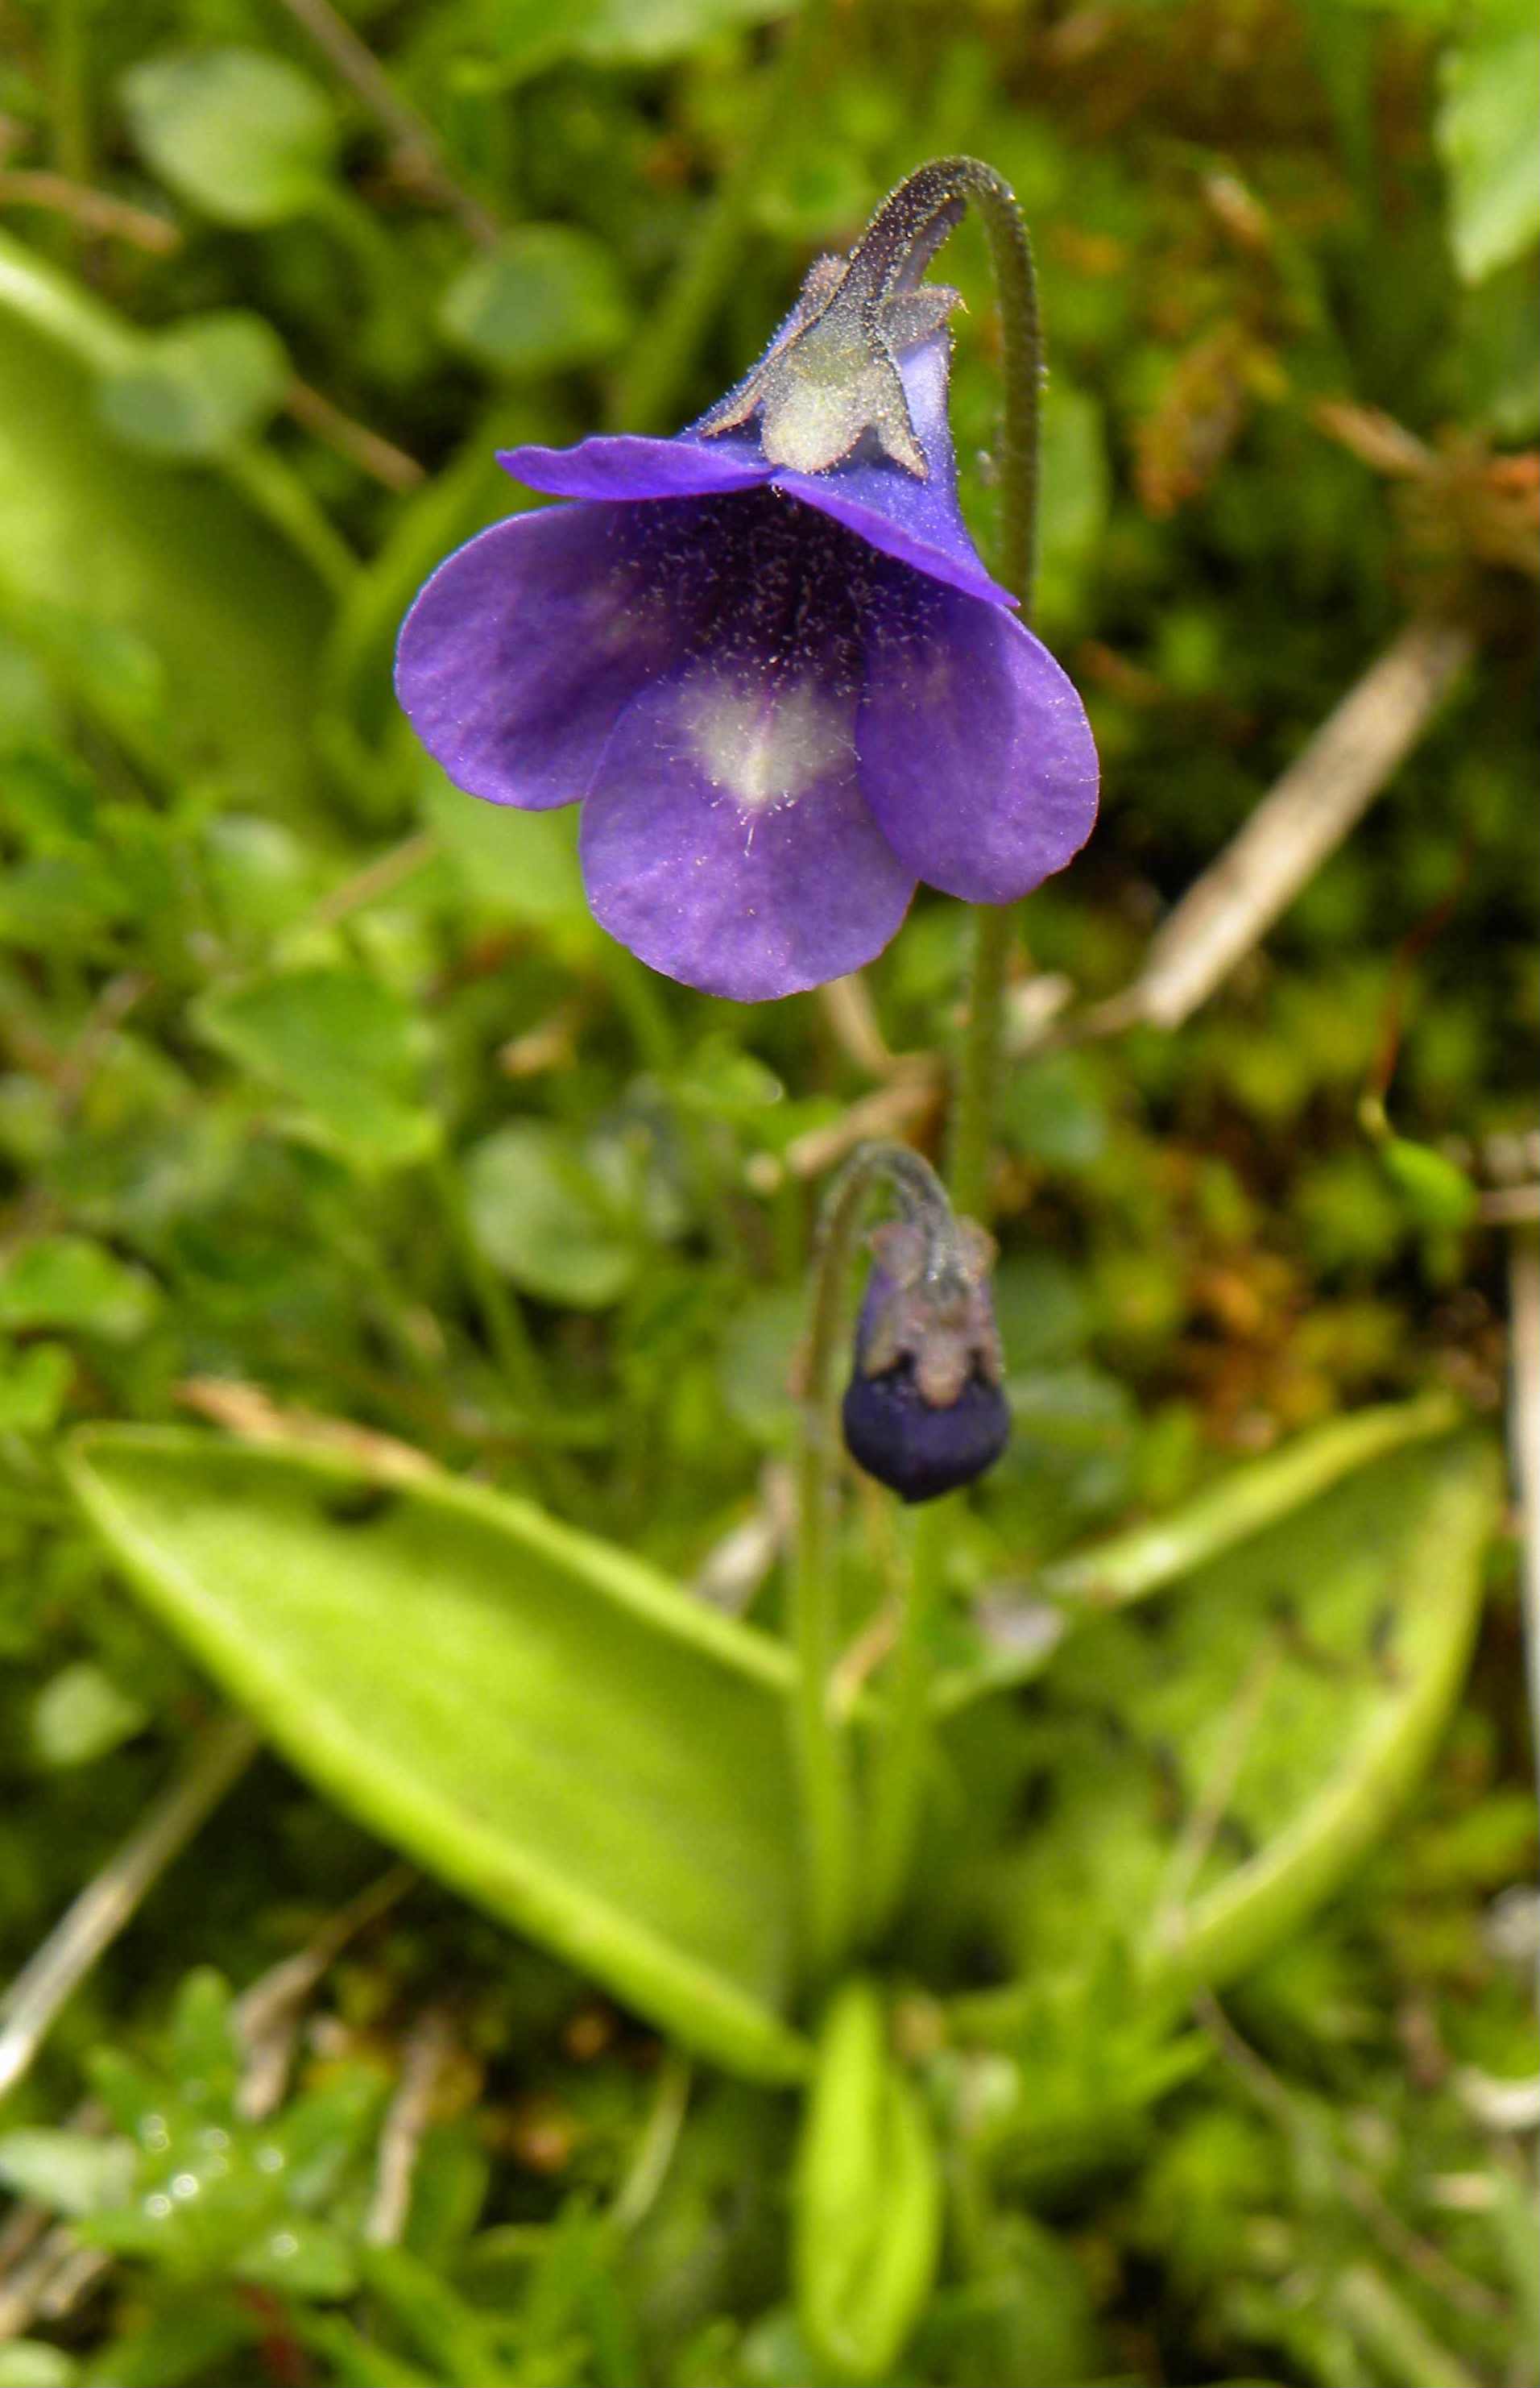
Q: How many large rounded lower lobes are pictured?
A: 3